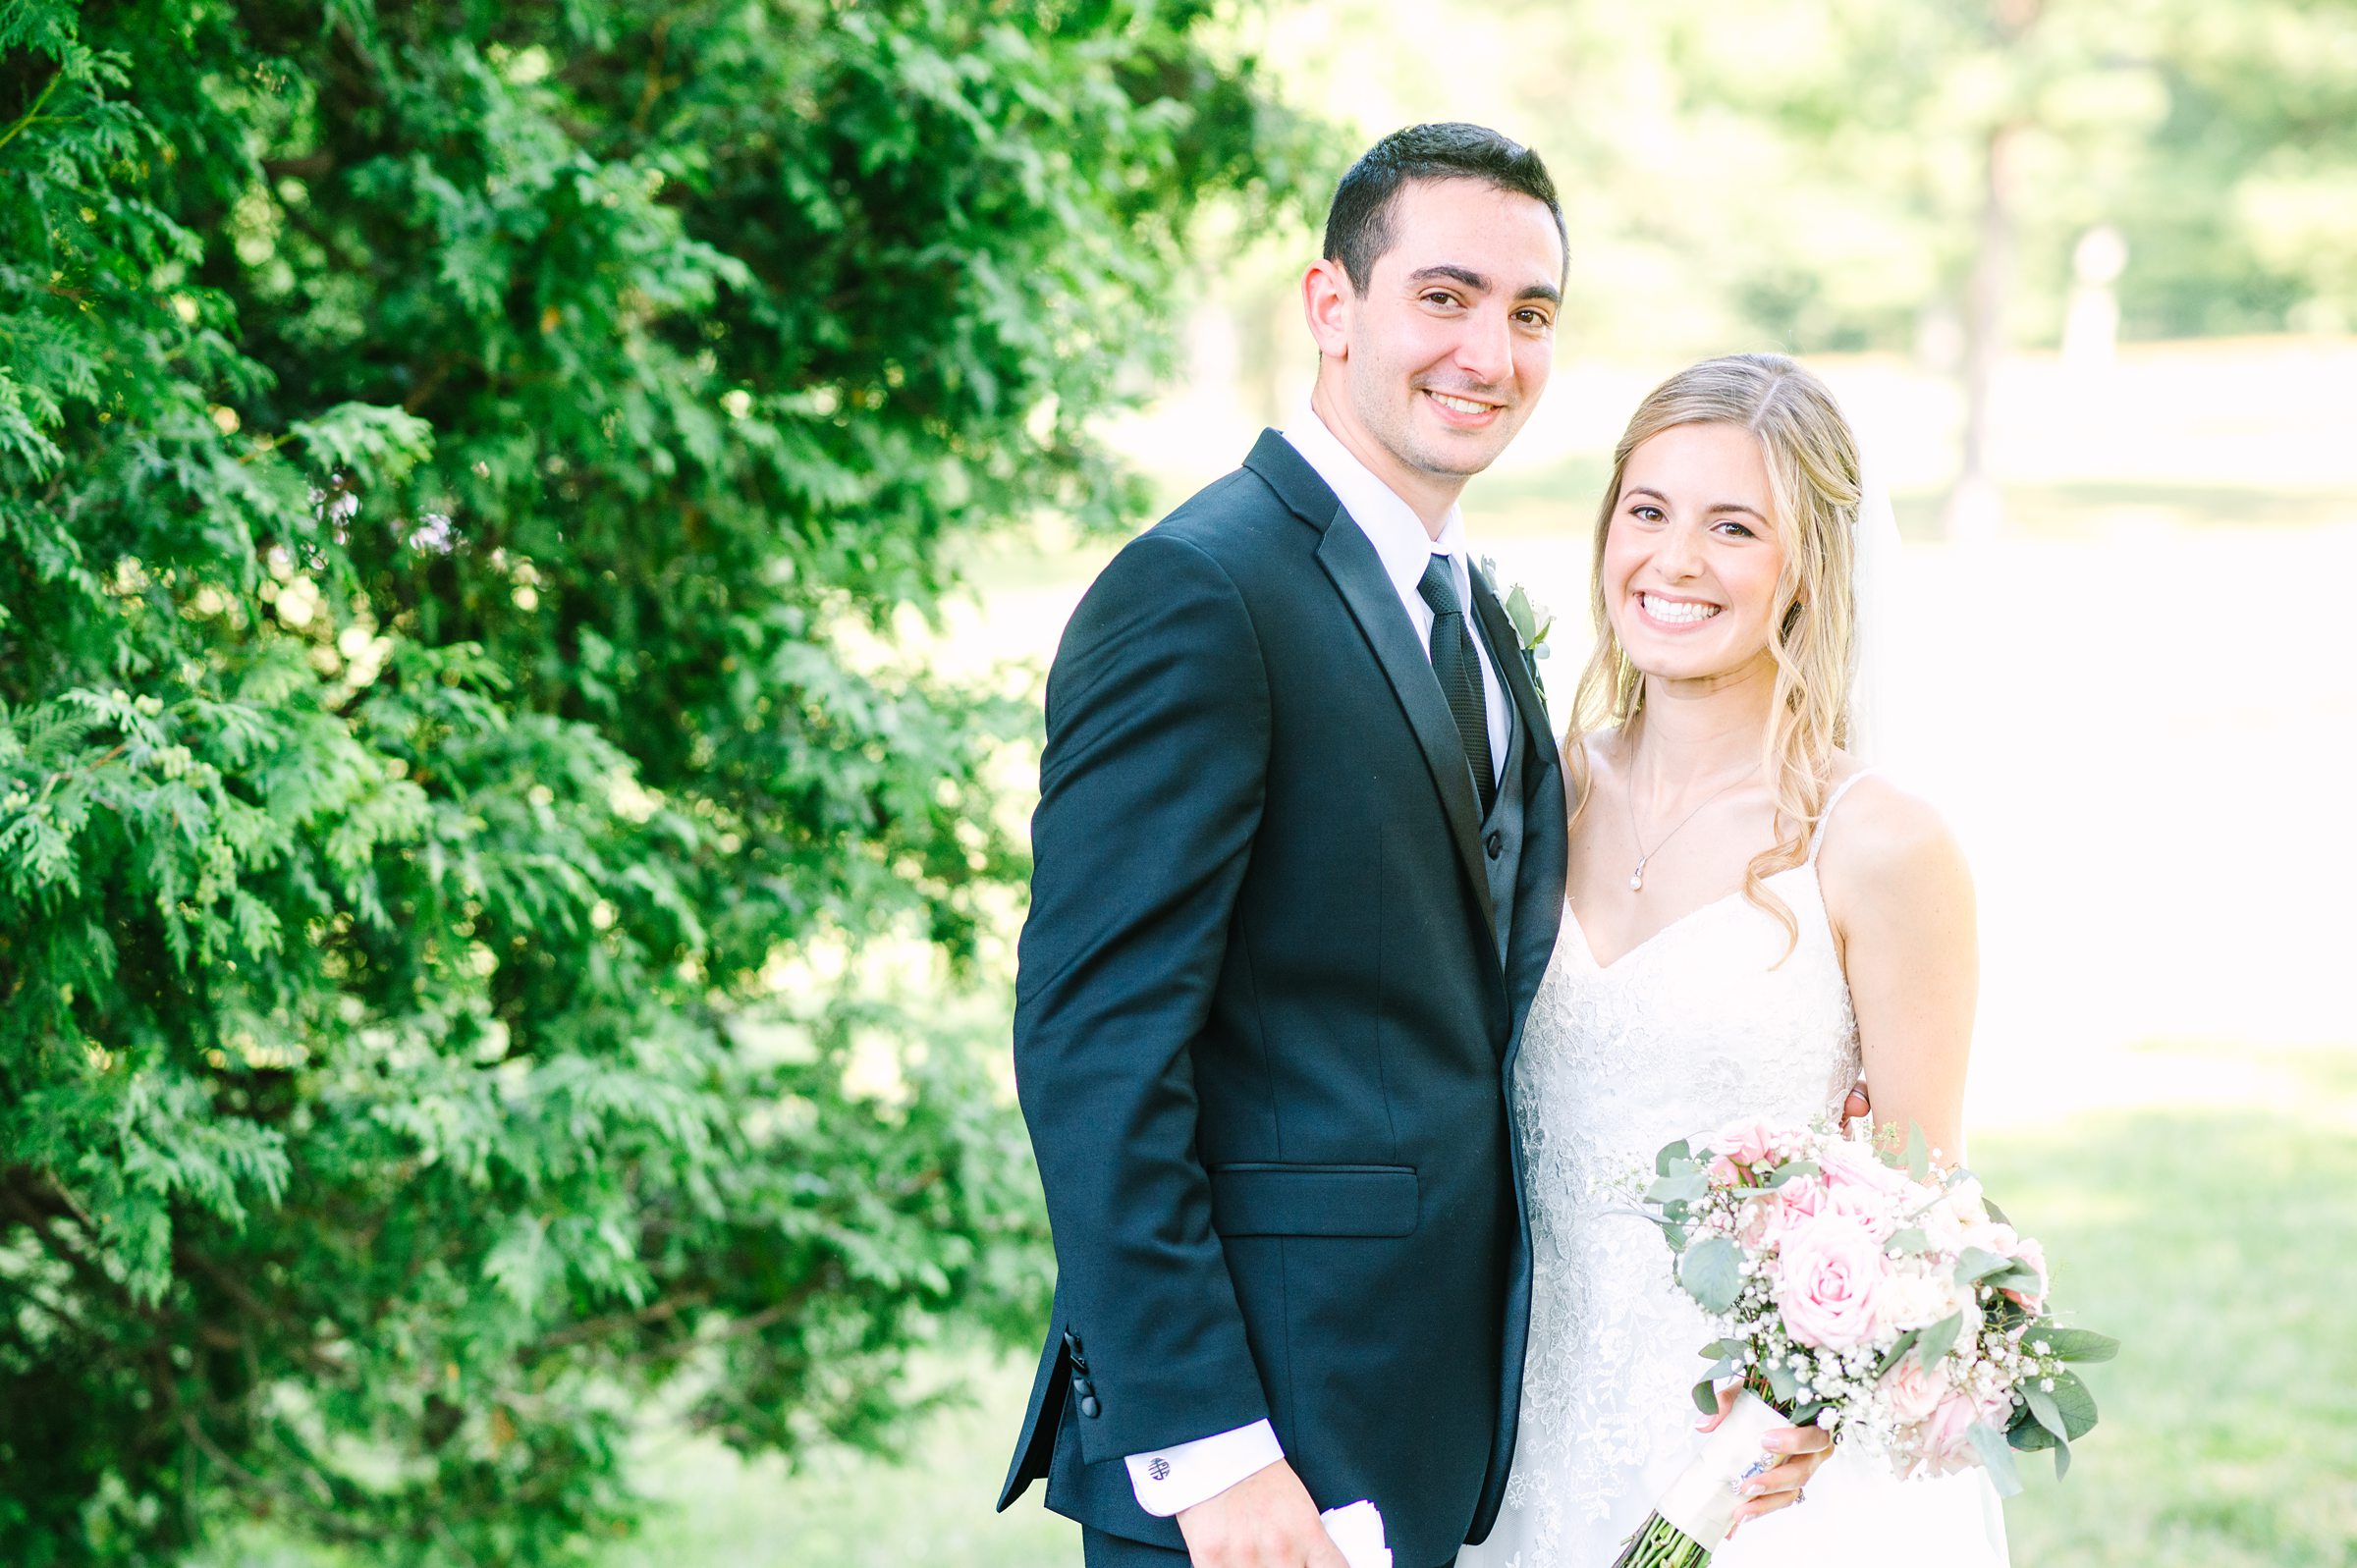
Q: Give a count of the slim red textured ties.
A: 0